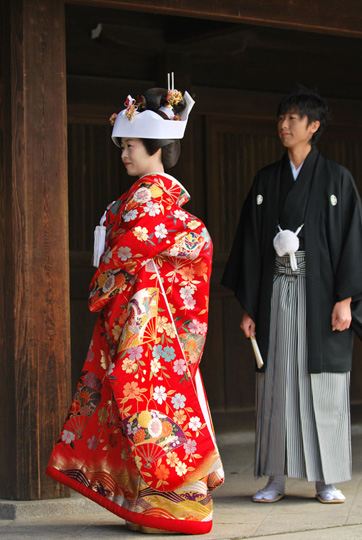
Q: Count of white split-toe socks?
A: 2